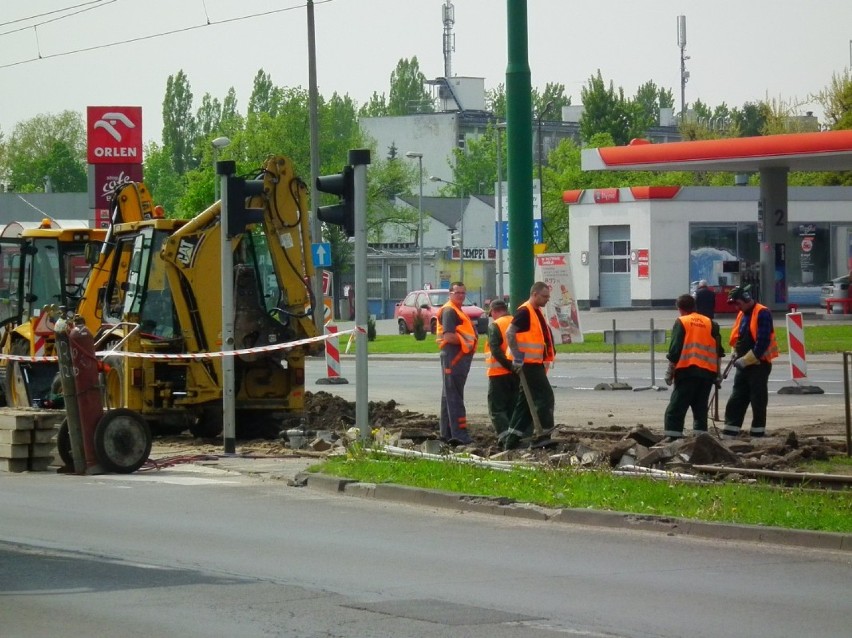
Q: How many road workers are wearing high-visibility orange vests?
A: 5